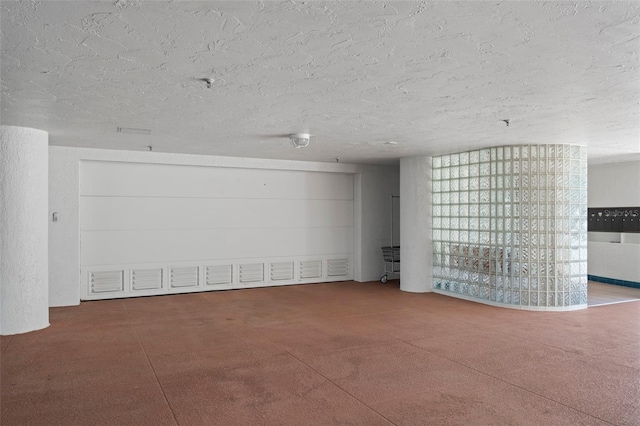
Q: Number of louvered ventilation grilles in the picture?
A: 8